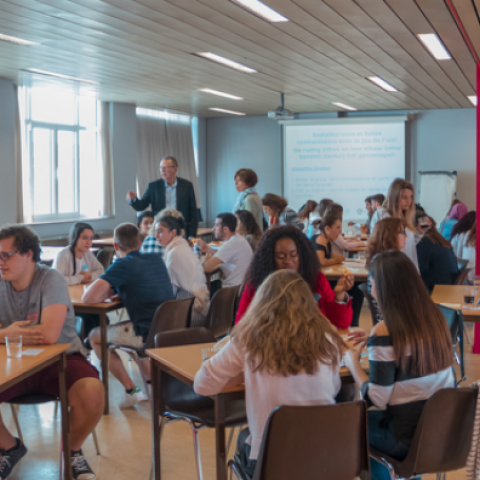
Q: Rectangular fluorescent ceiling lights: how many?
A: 10